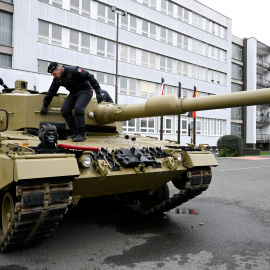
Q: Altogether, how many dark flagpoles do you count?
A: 3